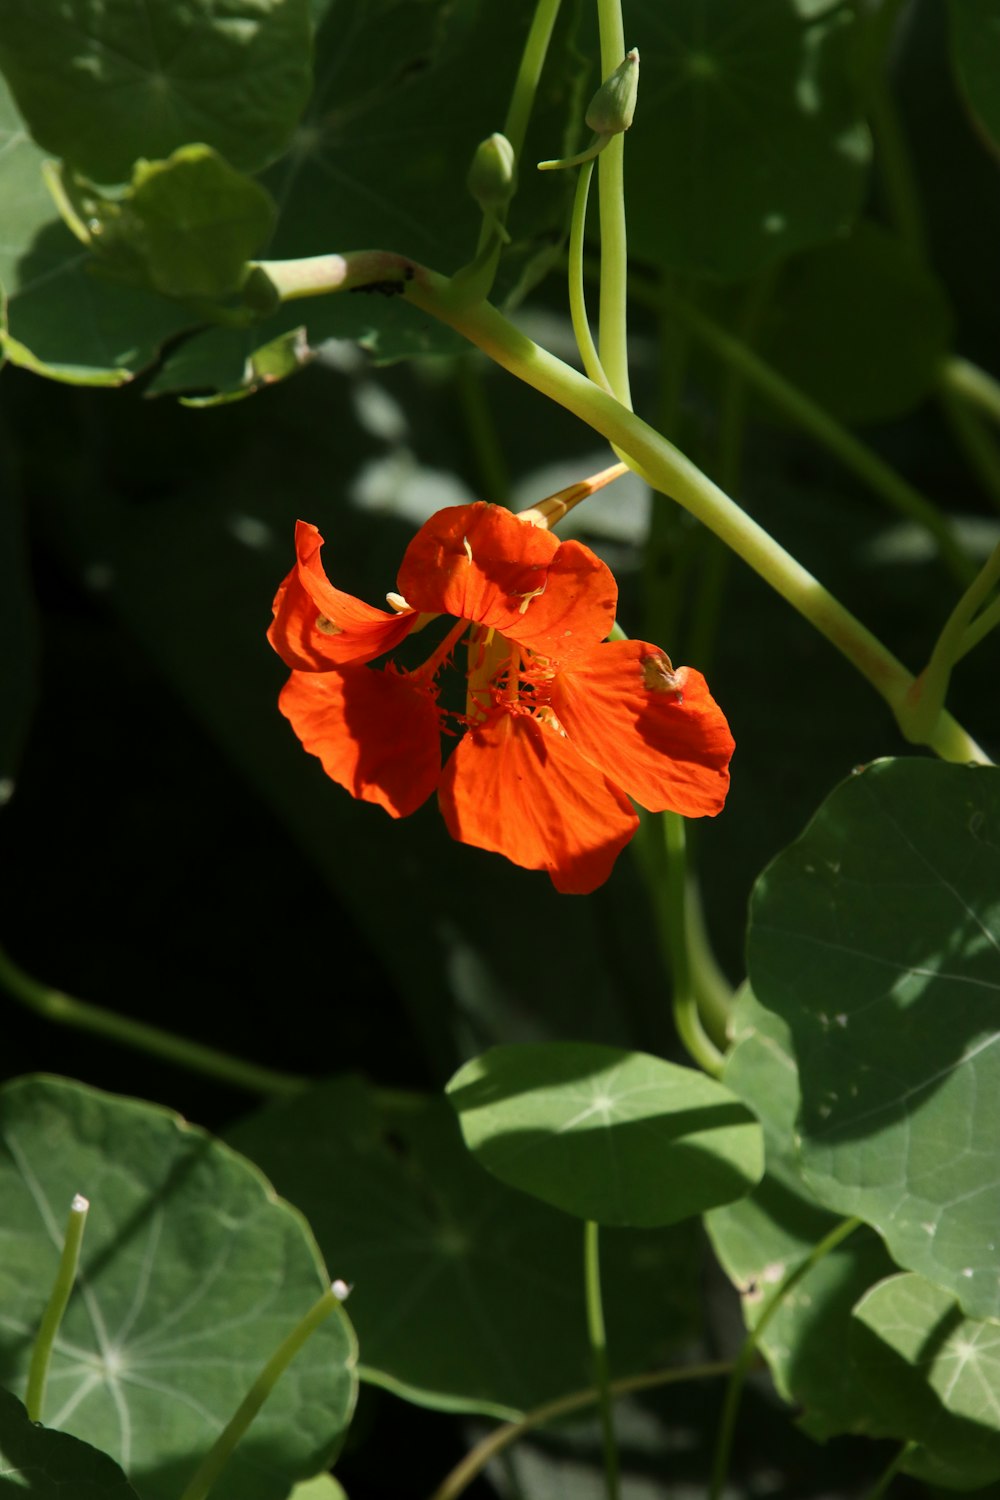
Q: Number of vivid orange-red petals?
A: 5